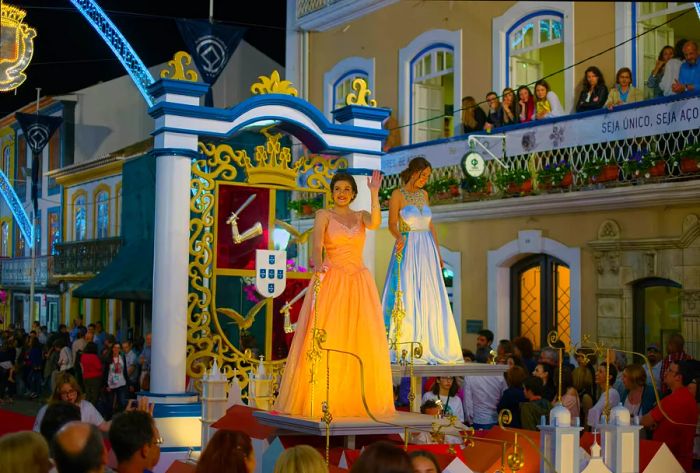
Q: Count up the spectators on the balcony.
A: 10